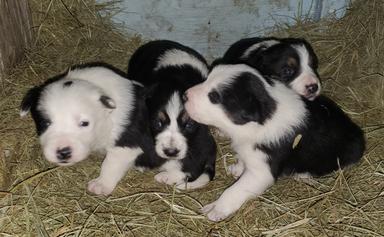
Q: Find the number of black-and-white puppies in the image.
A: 4